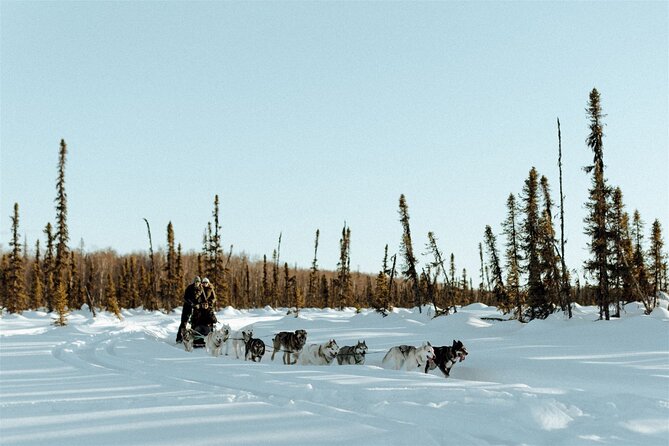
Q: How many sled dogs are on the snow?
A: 10